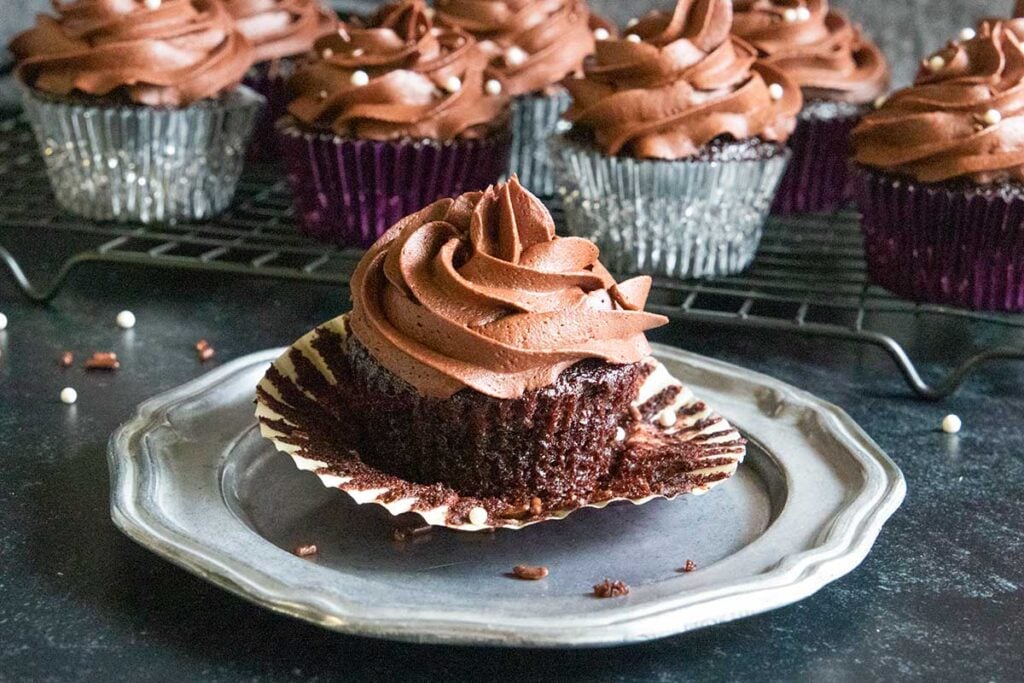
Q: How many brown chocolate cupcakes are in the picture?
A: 8